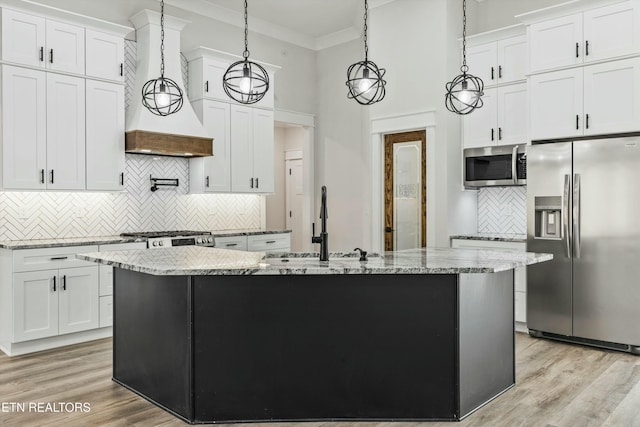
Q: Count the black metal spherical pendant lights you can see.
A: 4